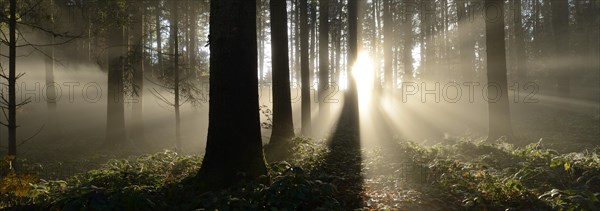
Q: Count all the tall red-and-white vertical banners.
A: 0